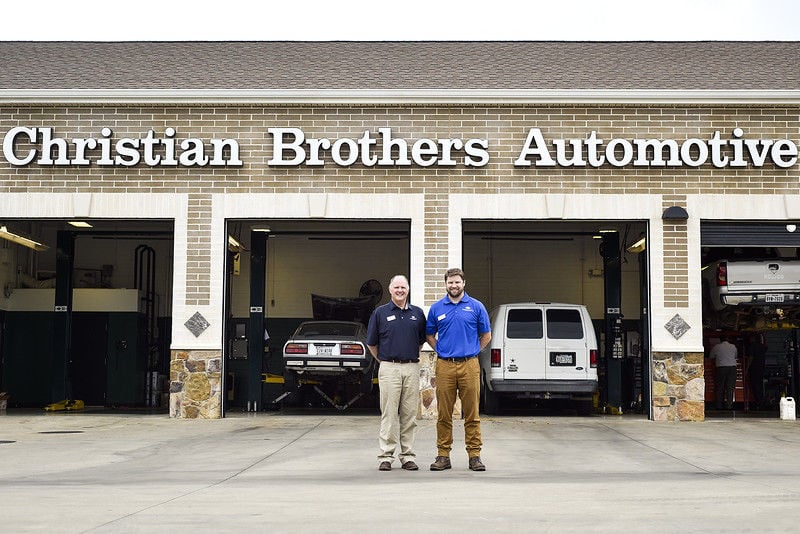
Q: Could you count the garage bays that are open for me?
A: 4